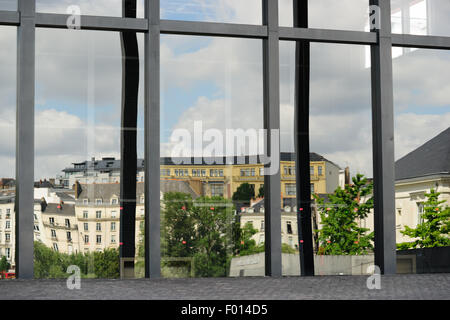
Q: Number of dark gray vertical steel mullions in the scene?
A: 4